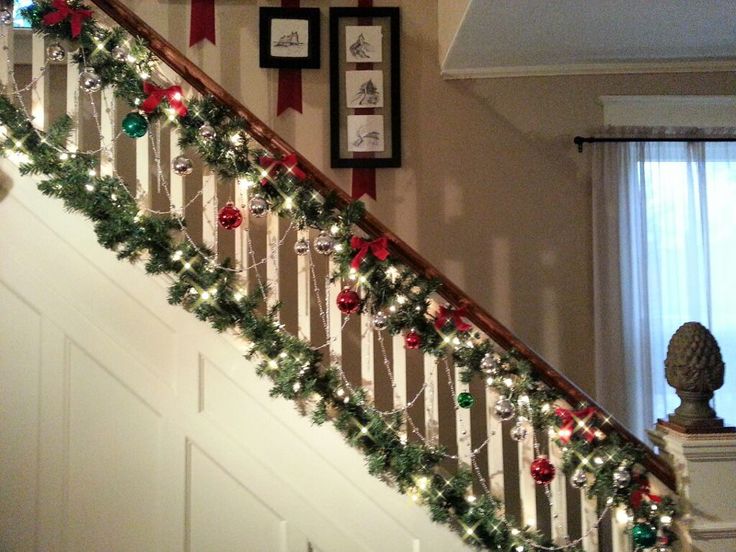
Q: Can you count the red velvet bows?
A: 7